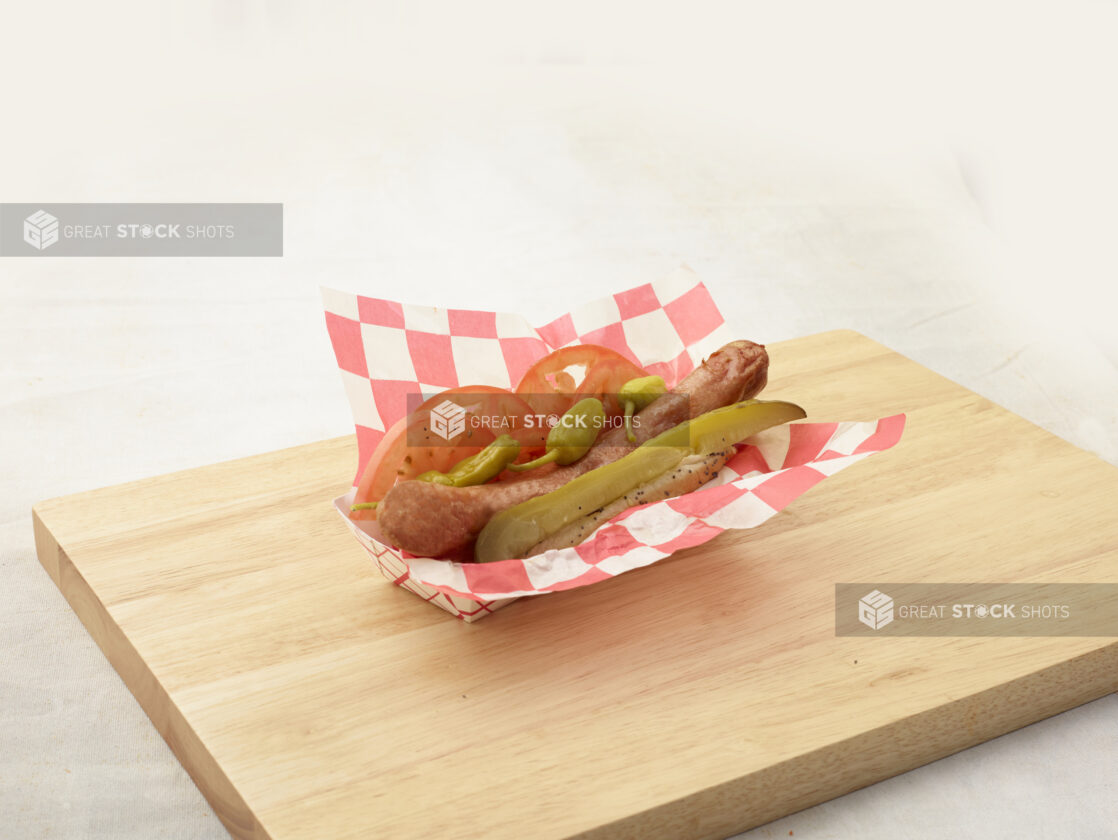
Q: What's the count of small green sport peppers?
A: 3